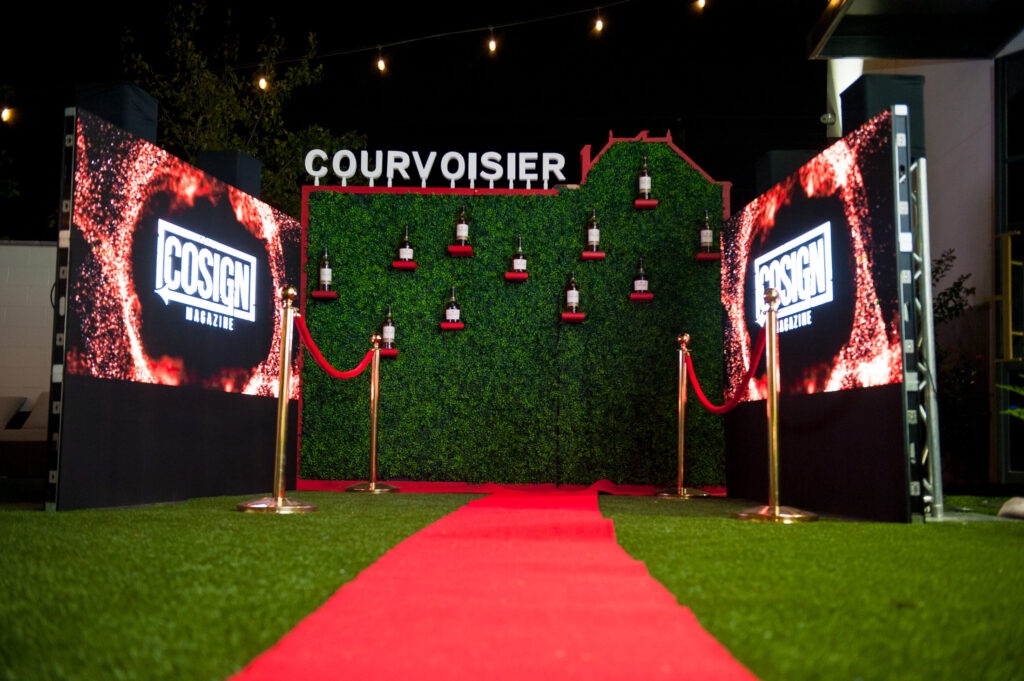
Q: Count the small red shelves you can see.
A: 11